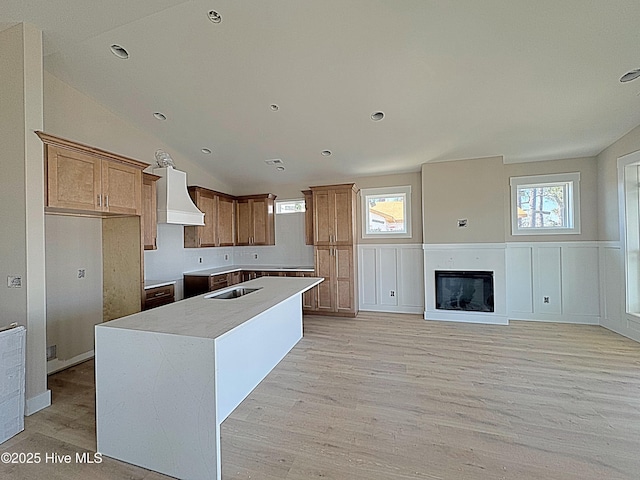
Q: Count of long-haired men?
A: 0